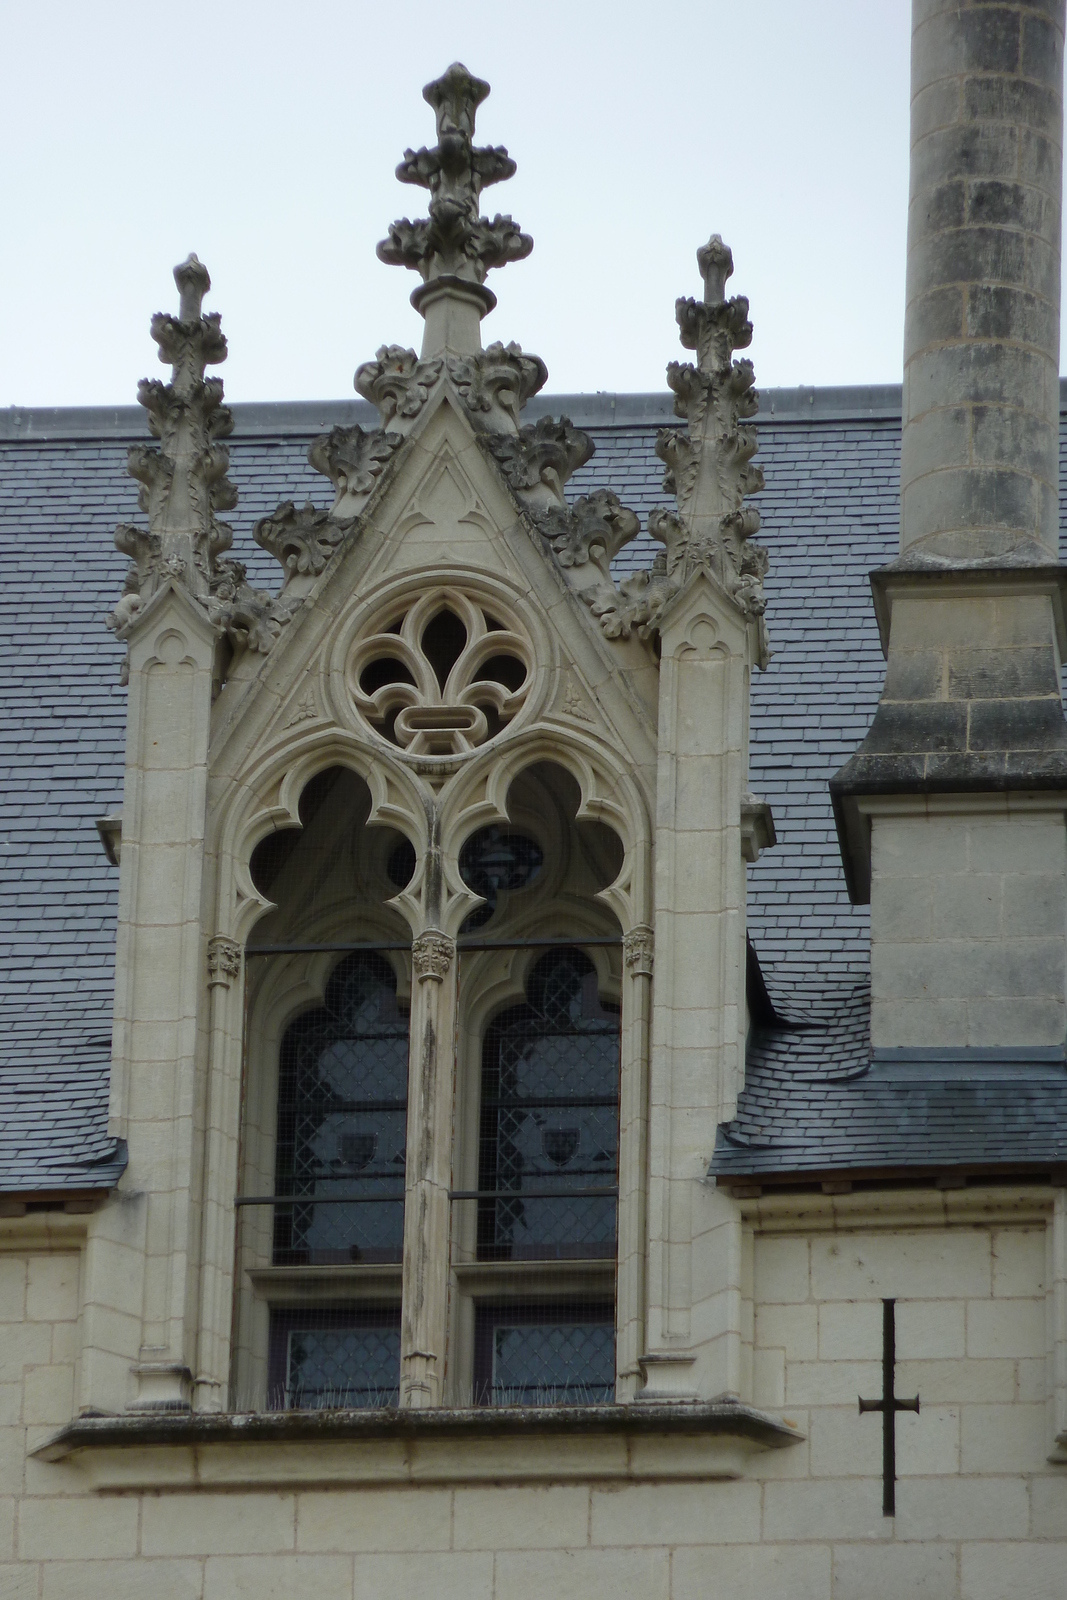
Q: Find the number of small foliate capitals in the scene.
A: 3